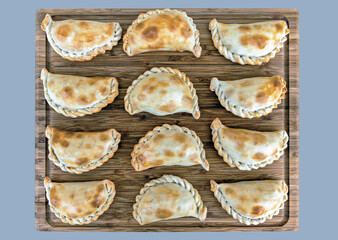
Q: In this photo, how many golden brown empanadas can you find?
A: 12